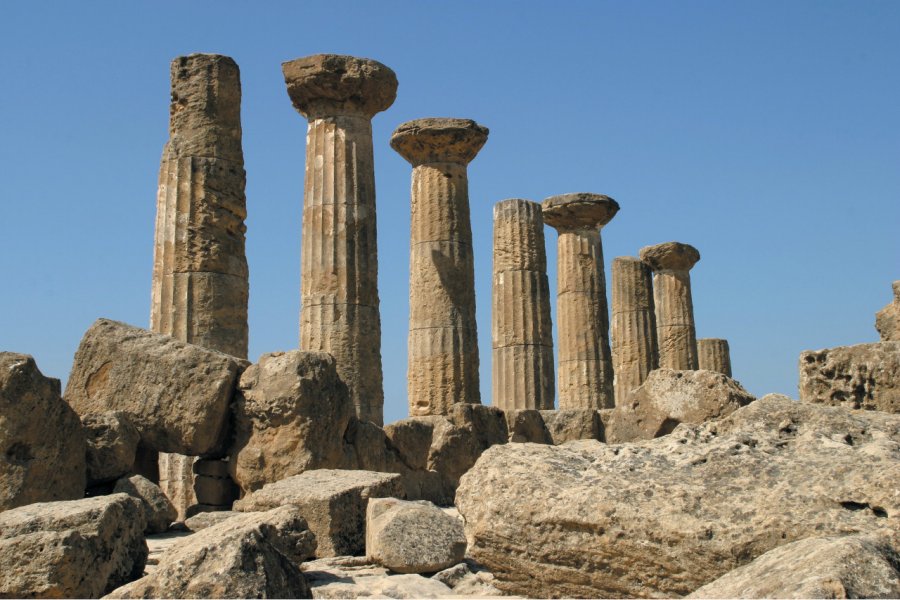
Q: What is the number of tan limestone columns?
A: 8